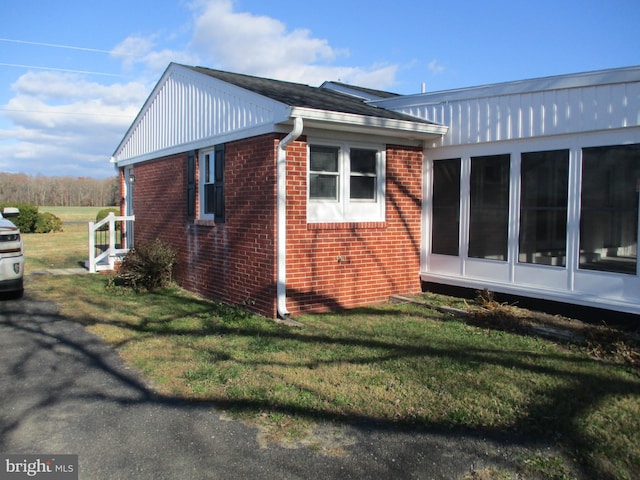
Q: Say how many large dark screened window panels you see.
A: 4